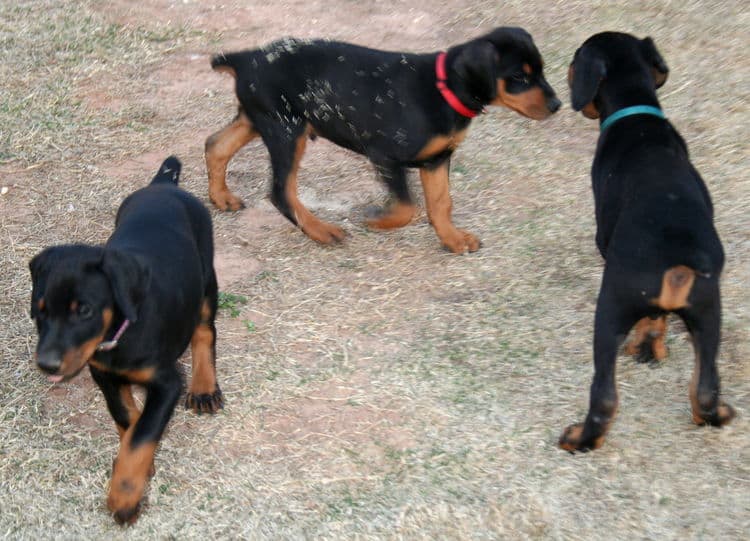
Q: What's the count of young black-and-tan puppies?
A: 3